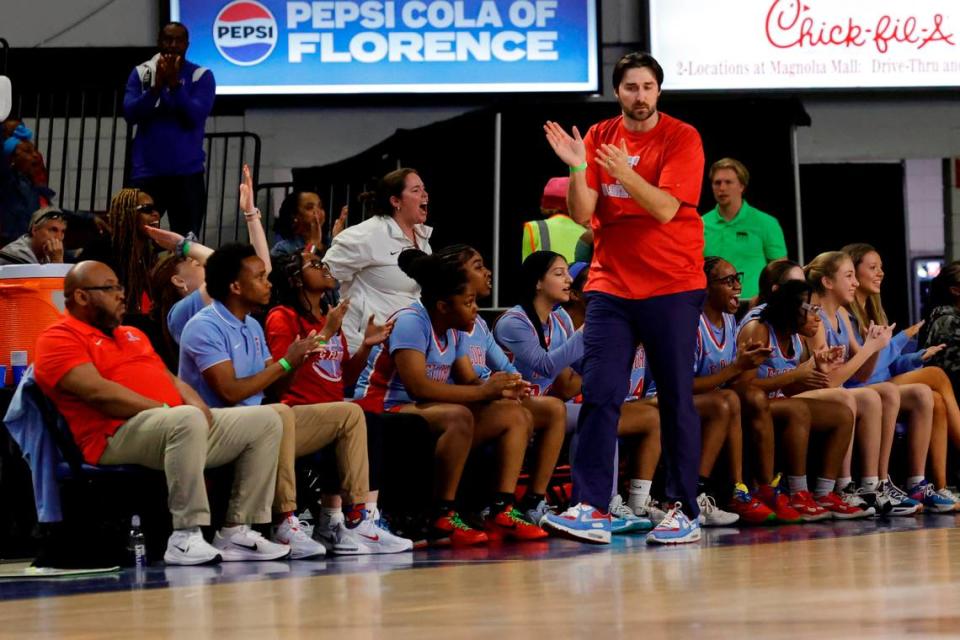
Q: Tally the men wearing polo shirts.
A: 3